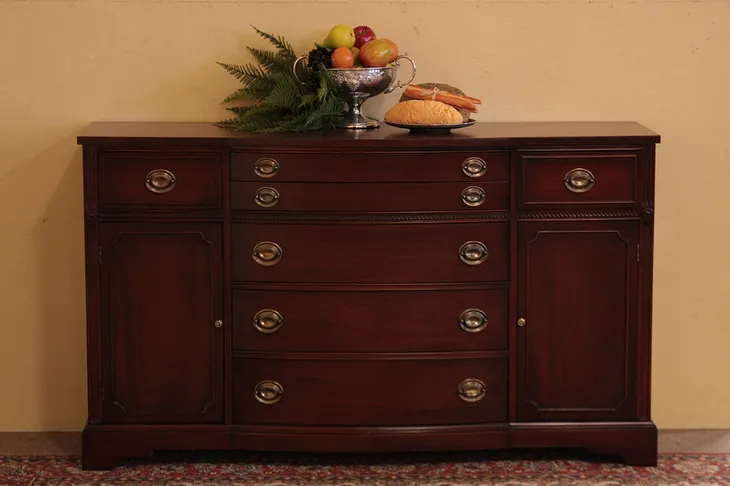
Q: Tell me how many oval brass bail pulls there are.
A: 12